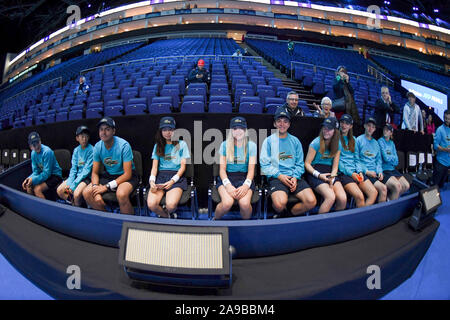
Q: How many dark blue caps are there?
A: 10